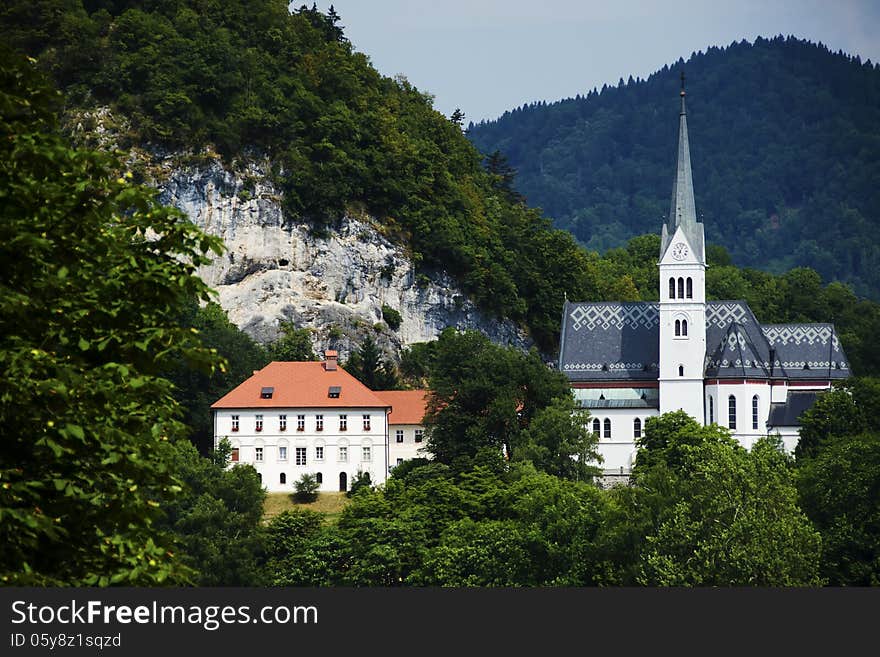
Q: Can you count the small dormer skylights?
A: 2